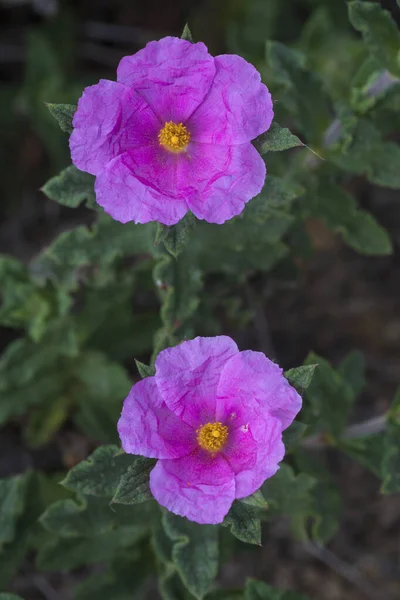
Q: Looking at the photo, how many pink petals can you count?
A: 10